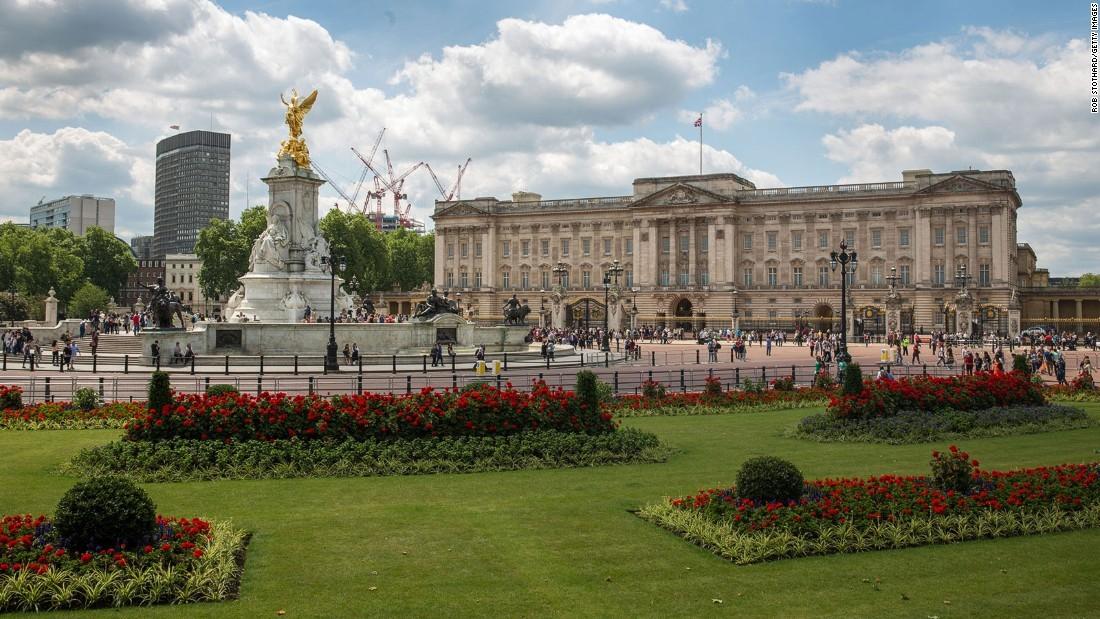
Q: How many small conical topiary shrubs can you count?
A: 4